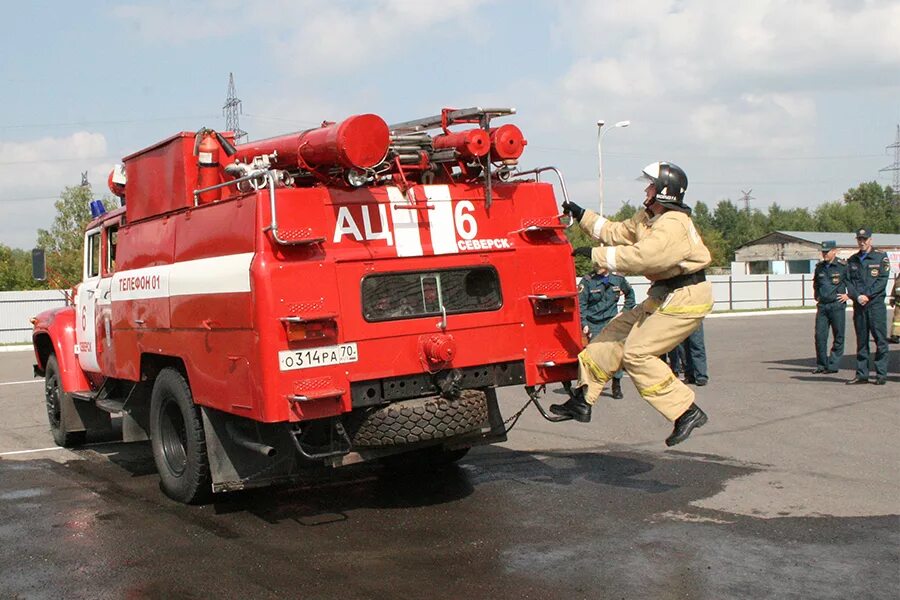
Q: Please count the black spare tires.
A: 1